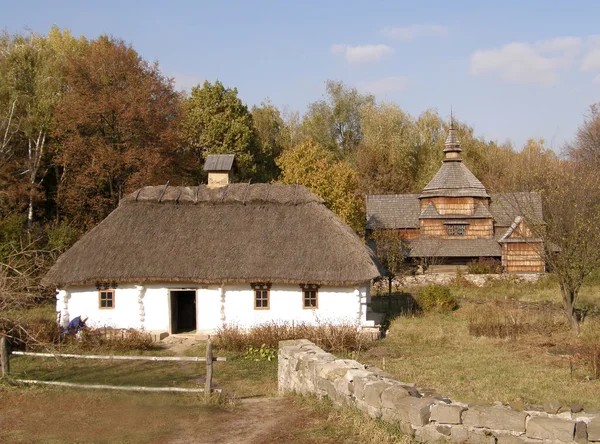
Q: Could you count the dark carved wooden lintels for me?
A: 3